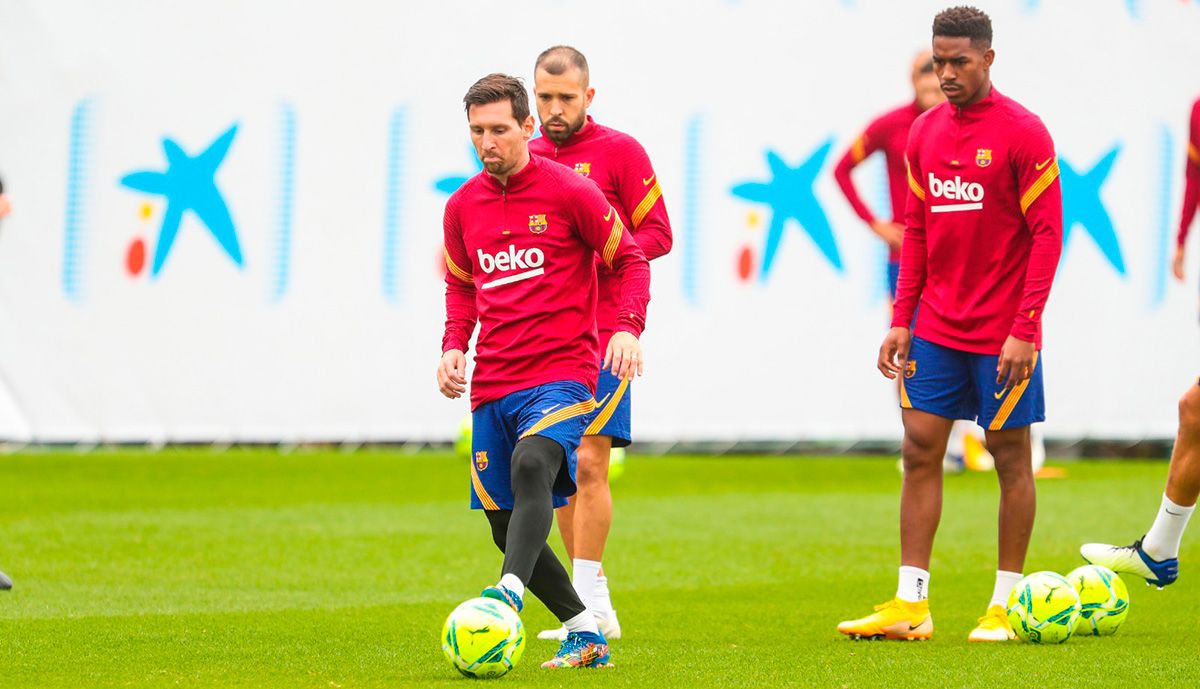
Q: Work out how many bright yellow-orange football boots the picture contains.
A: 2